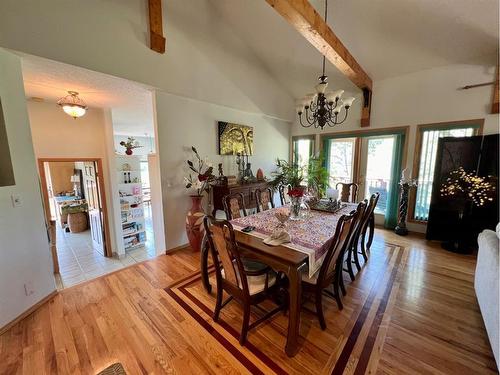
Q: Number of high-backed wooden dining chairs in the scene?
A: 8